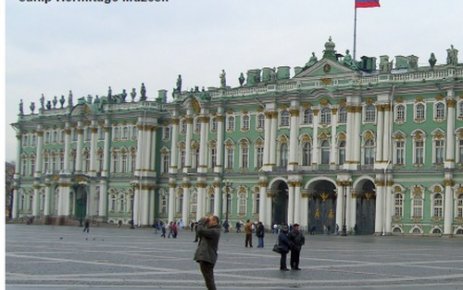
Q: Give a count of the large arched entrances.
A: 3